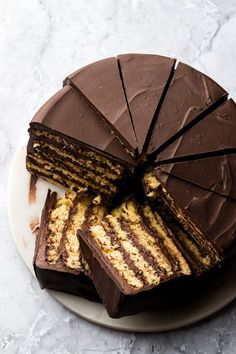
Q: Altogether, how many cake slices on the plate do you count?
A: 9